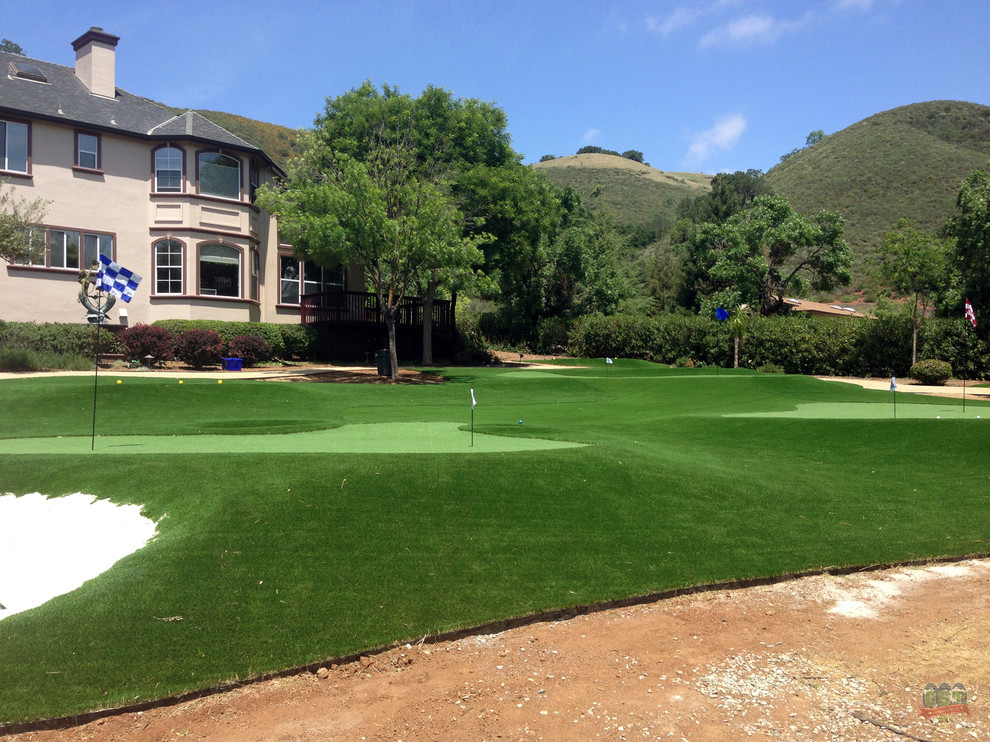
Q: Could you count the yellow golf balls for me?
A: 3